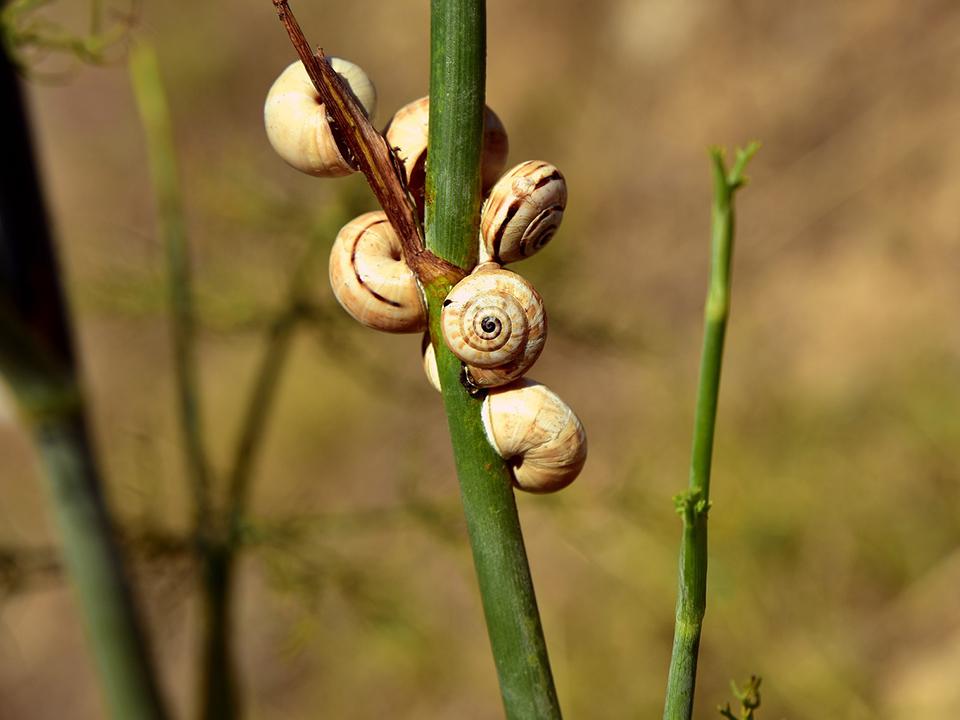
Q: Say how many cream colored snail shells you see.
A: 7